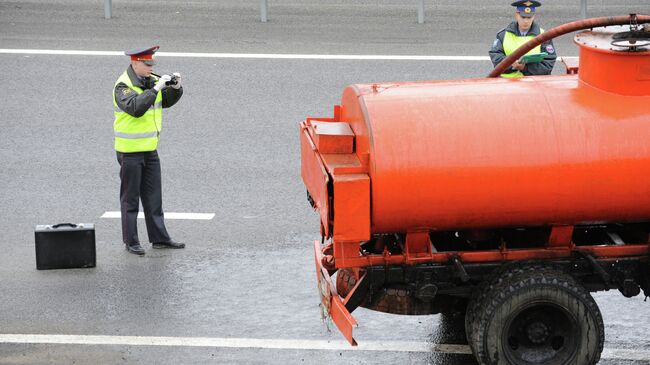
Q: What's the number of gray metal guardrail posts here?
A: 4